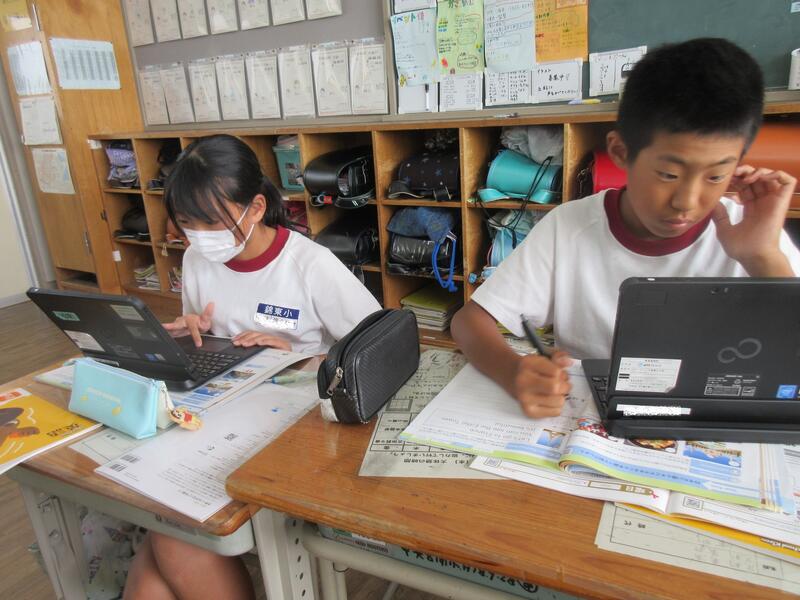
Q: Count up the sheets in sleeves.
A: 15